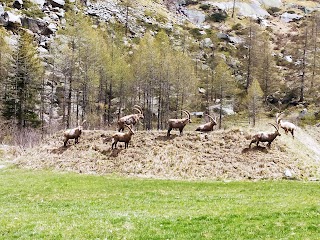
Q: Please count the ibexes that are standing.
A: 6